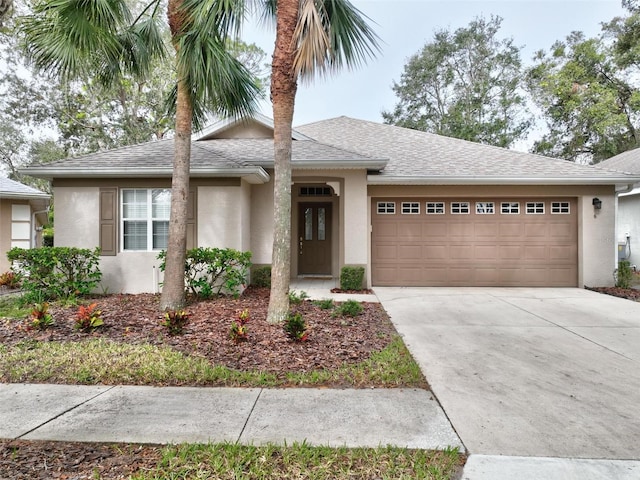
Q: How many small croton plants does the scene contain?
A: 5